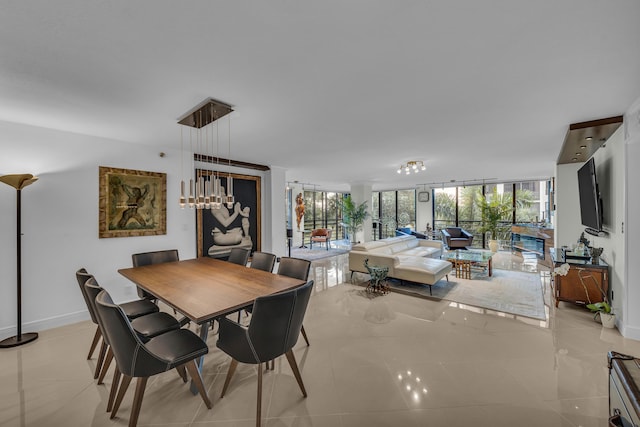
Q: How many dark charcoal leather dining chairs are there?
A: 8